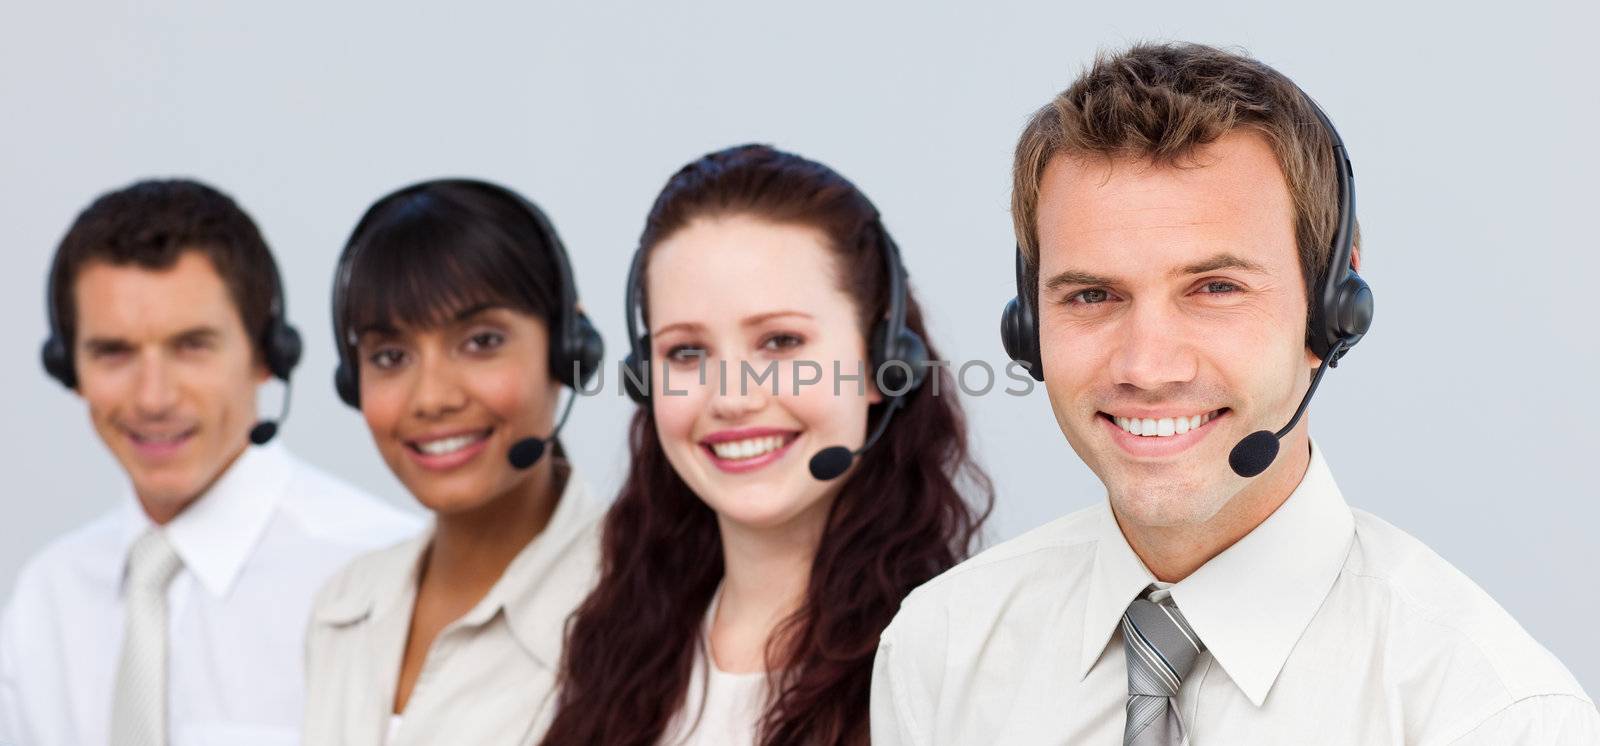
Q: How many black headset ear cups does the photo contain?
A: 8